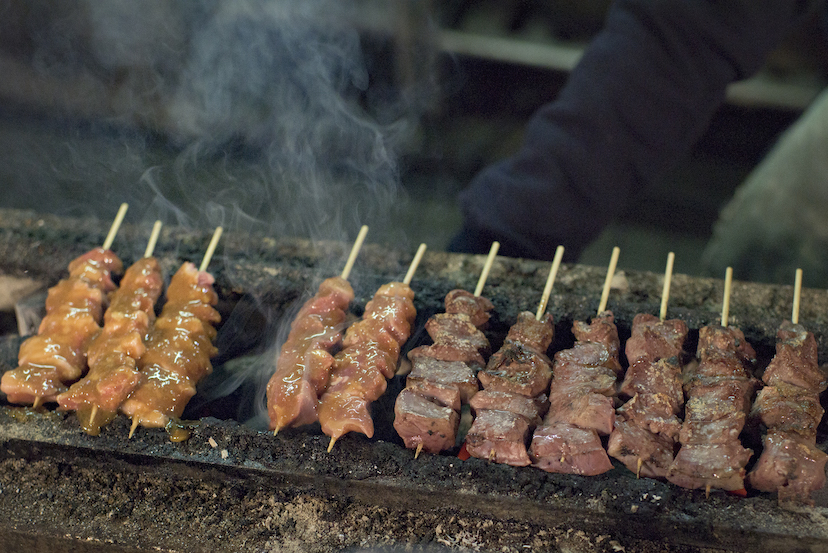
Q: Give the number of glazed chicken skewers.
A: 5